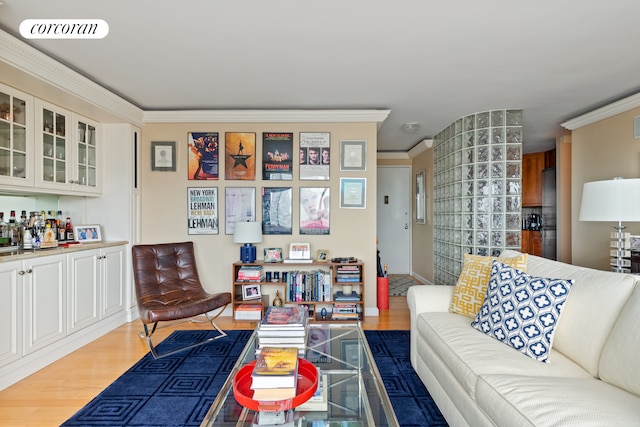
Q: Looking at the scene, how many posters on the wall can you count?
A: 8